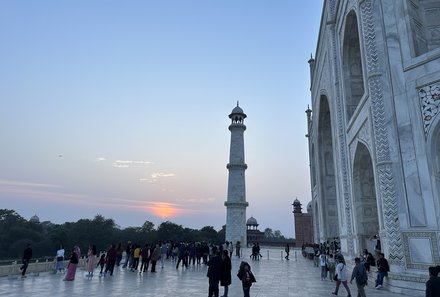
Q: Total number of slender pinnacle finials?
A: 2